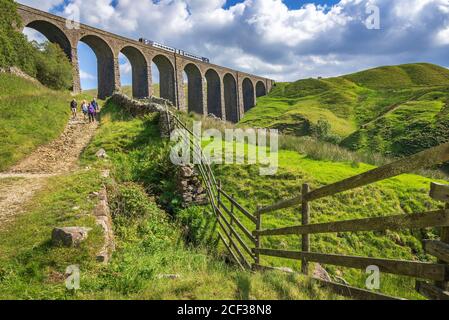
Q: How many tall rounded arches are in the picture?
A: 9